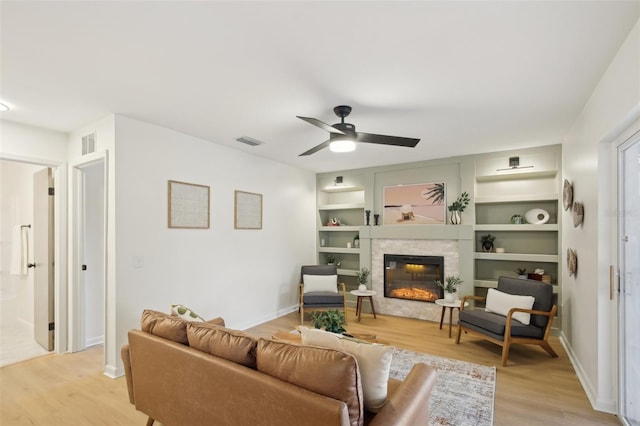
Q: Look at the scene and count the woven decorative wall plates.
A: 3